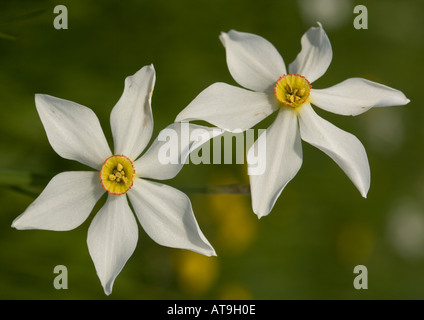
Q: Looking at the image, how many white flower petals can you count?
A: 12